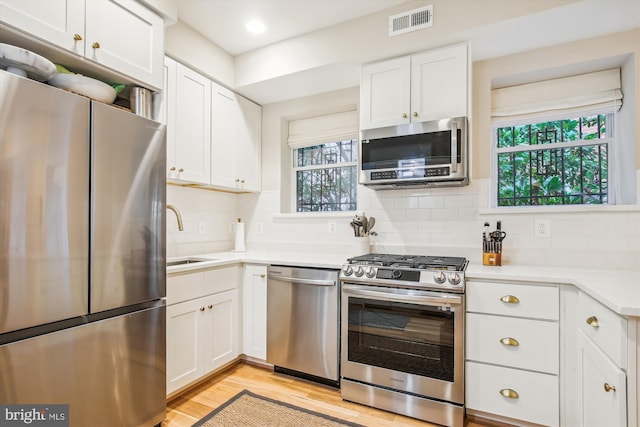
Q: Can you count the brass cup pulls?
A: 4